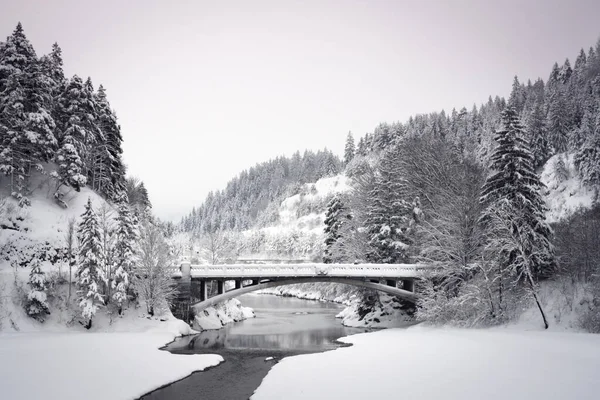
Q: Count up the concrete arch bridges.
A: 1